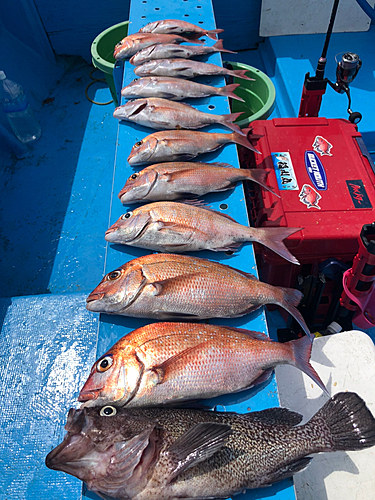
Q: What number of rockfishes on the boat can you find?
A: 1